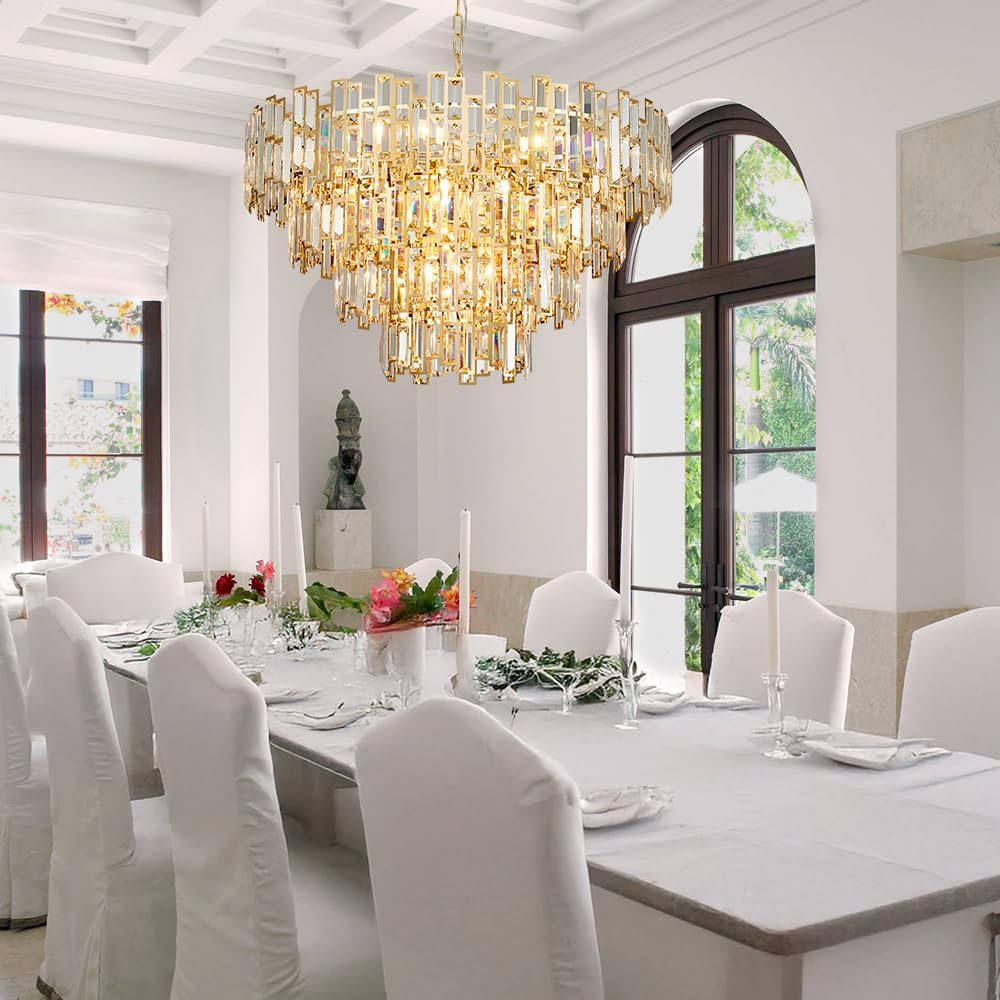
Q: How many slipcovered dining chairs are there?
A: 9